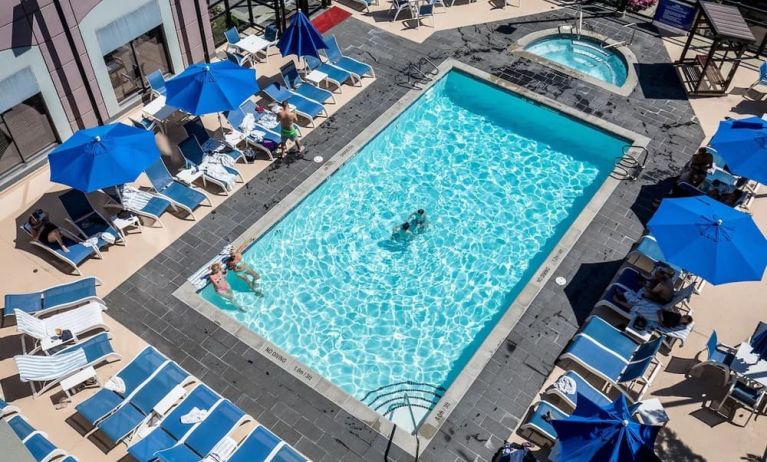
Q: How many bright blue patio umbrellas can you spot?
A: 6